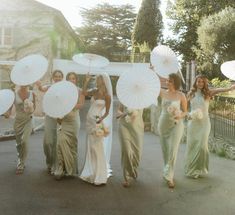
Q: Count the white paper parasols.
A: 7